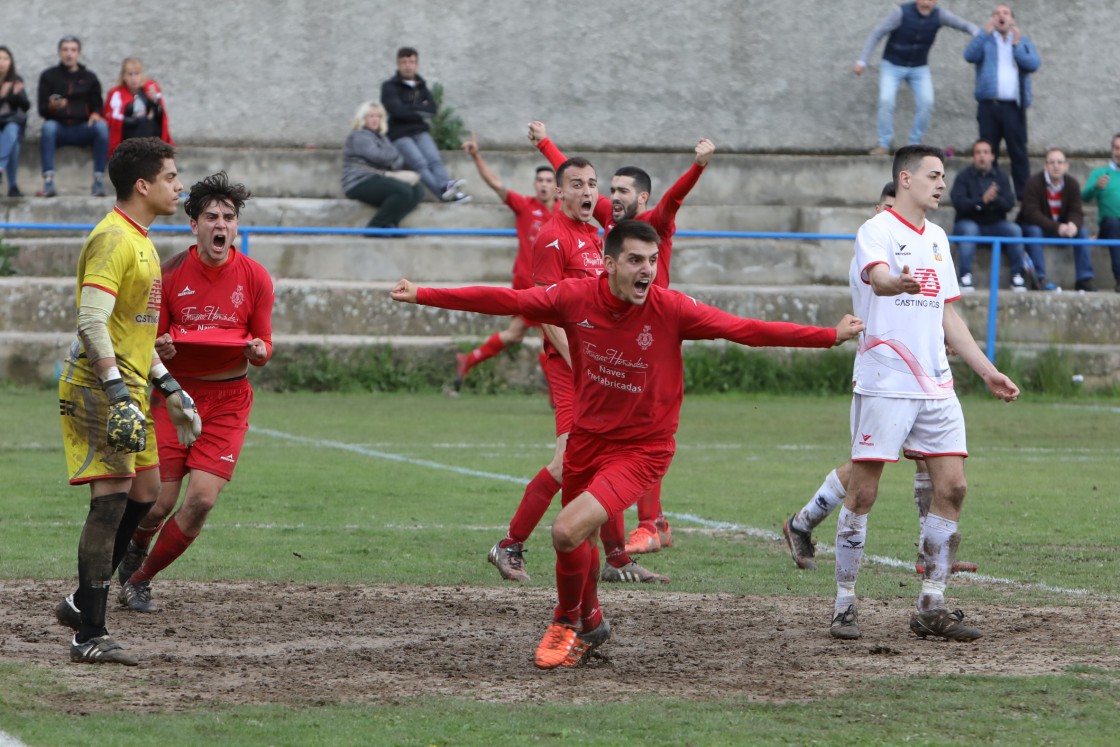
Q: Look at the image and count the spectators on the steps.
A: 10